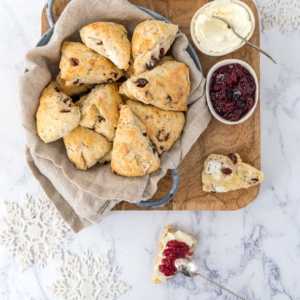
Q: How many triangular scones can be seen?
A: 11